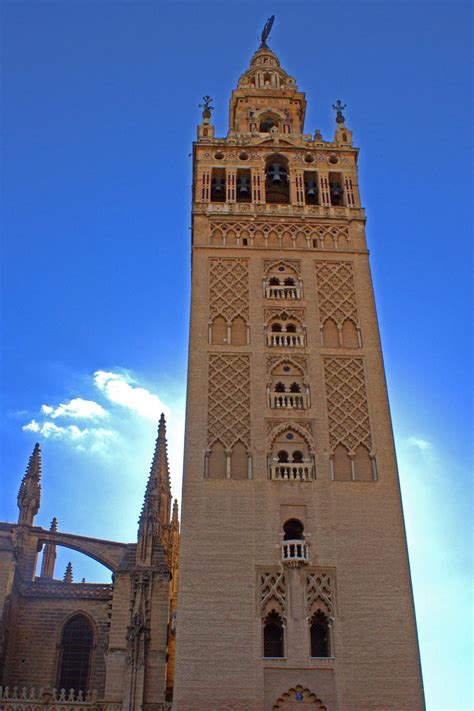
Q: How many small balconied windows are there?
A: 5